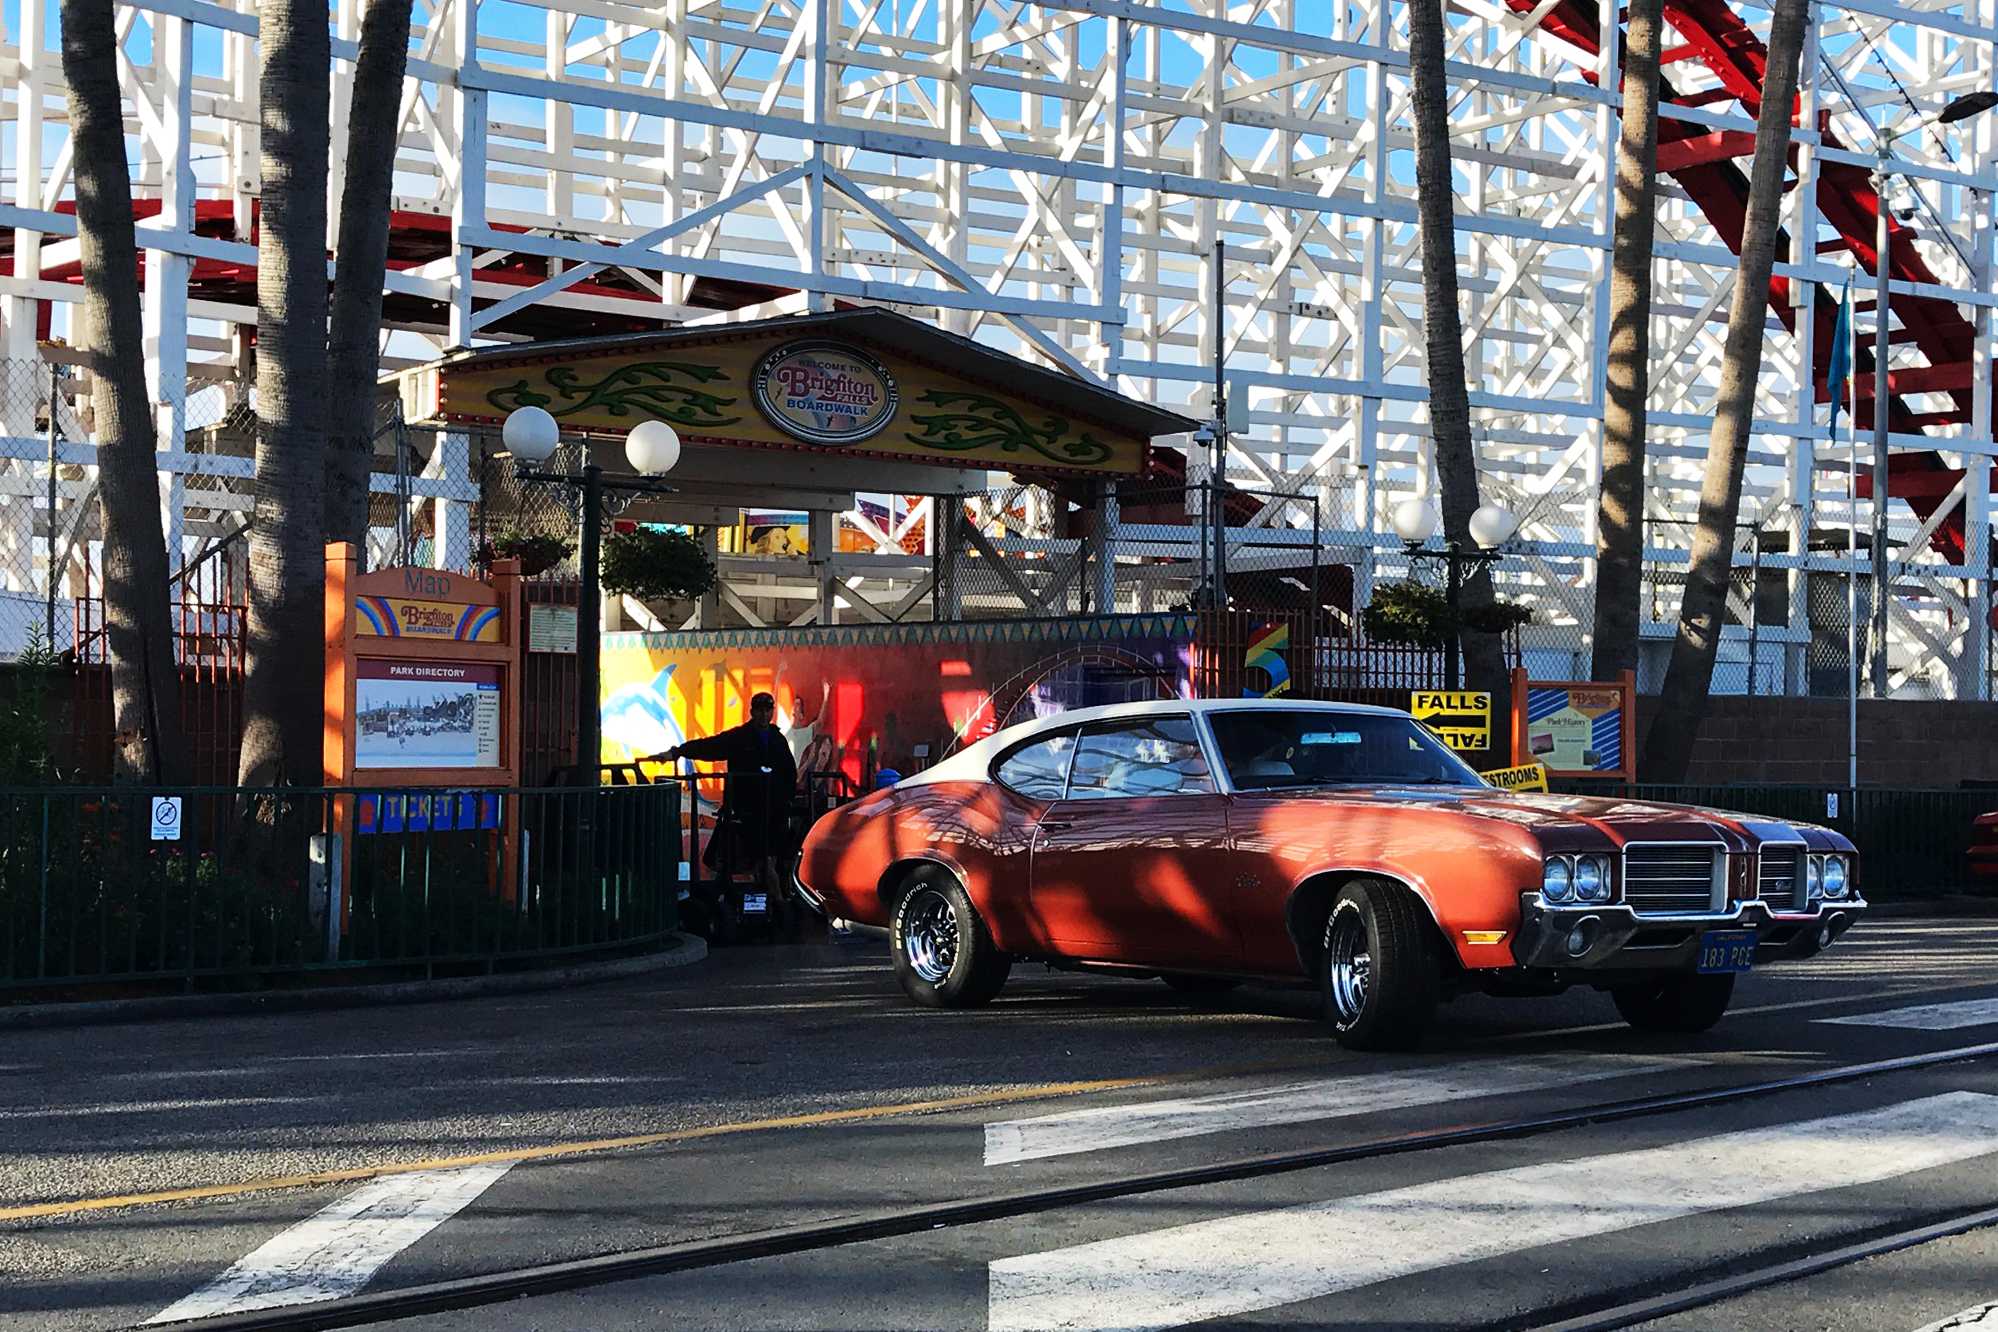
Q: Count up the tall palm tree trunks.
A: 6